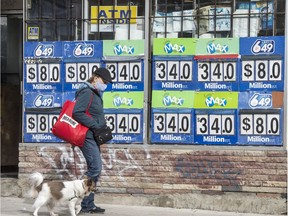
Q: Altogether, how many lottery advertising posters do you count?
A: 12